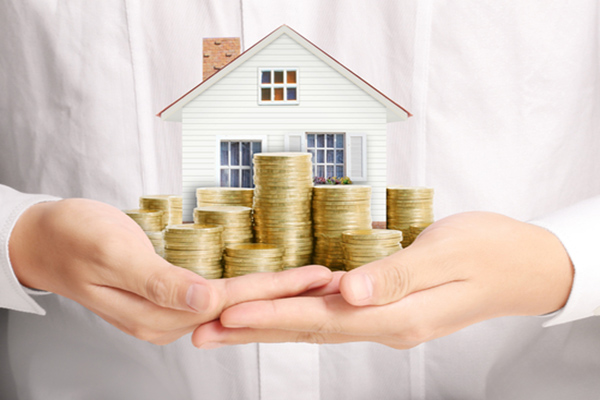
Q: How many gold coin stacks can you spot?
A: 11